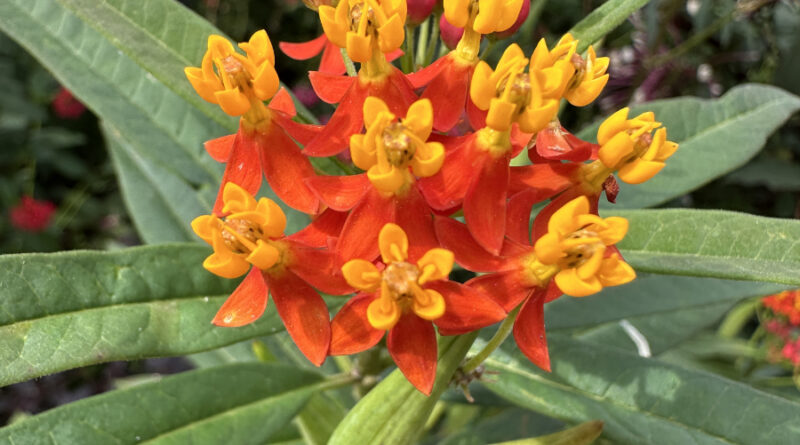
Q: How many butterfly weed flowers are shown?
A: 10